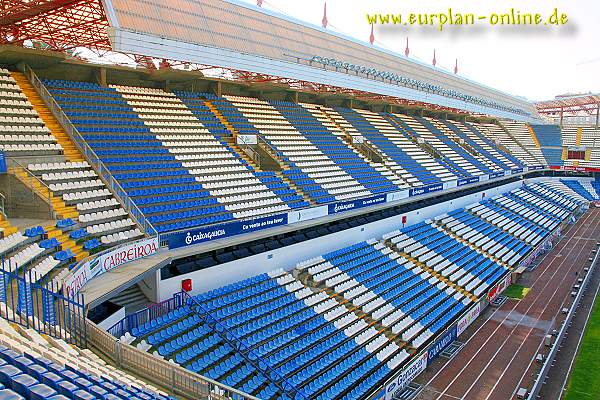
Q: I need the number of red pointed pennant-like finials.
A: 6